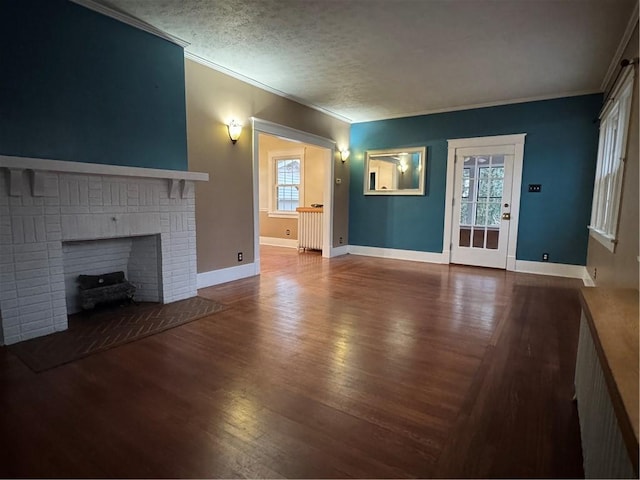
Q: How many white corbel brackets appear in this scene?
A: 4